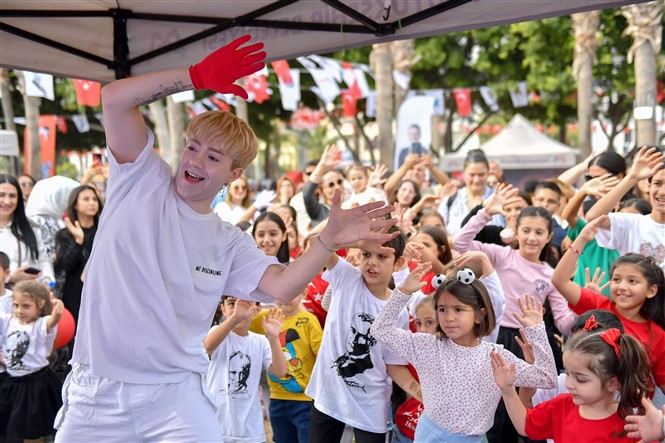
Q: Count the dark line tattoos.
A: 1